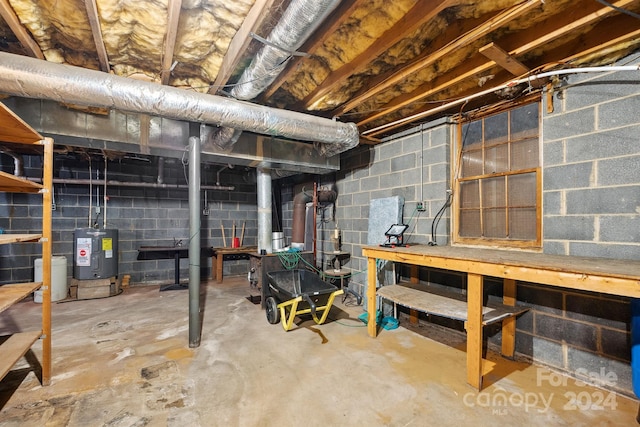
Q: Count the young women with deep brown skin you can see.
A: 0